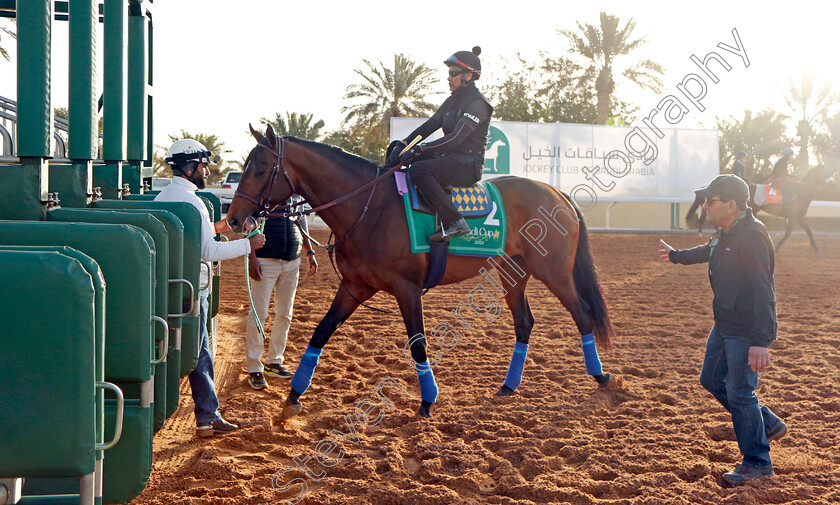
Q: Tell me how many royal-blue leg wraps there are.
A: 4